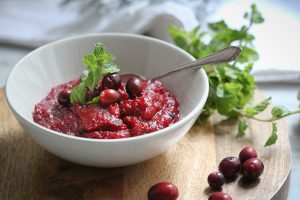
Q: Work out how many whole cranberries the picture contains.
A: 10